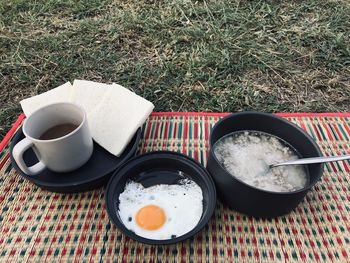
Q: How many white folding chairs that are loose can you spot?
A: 0